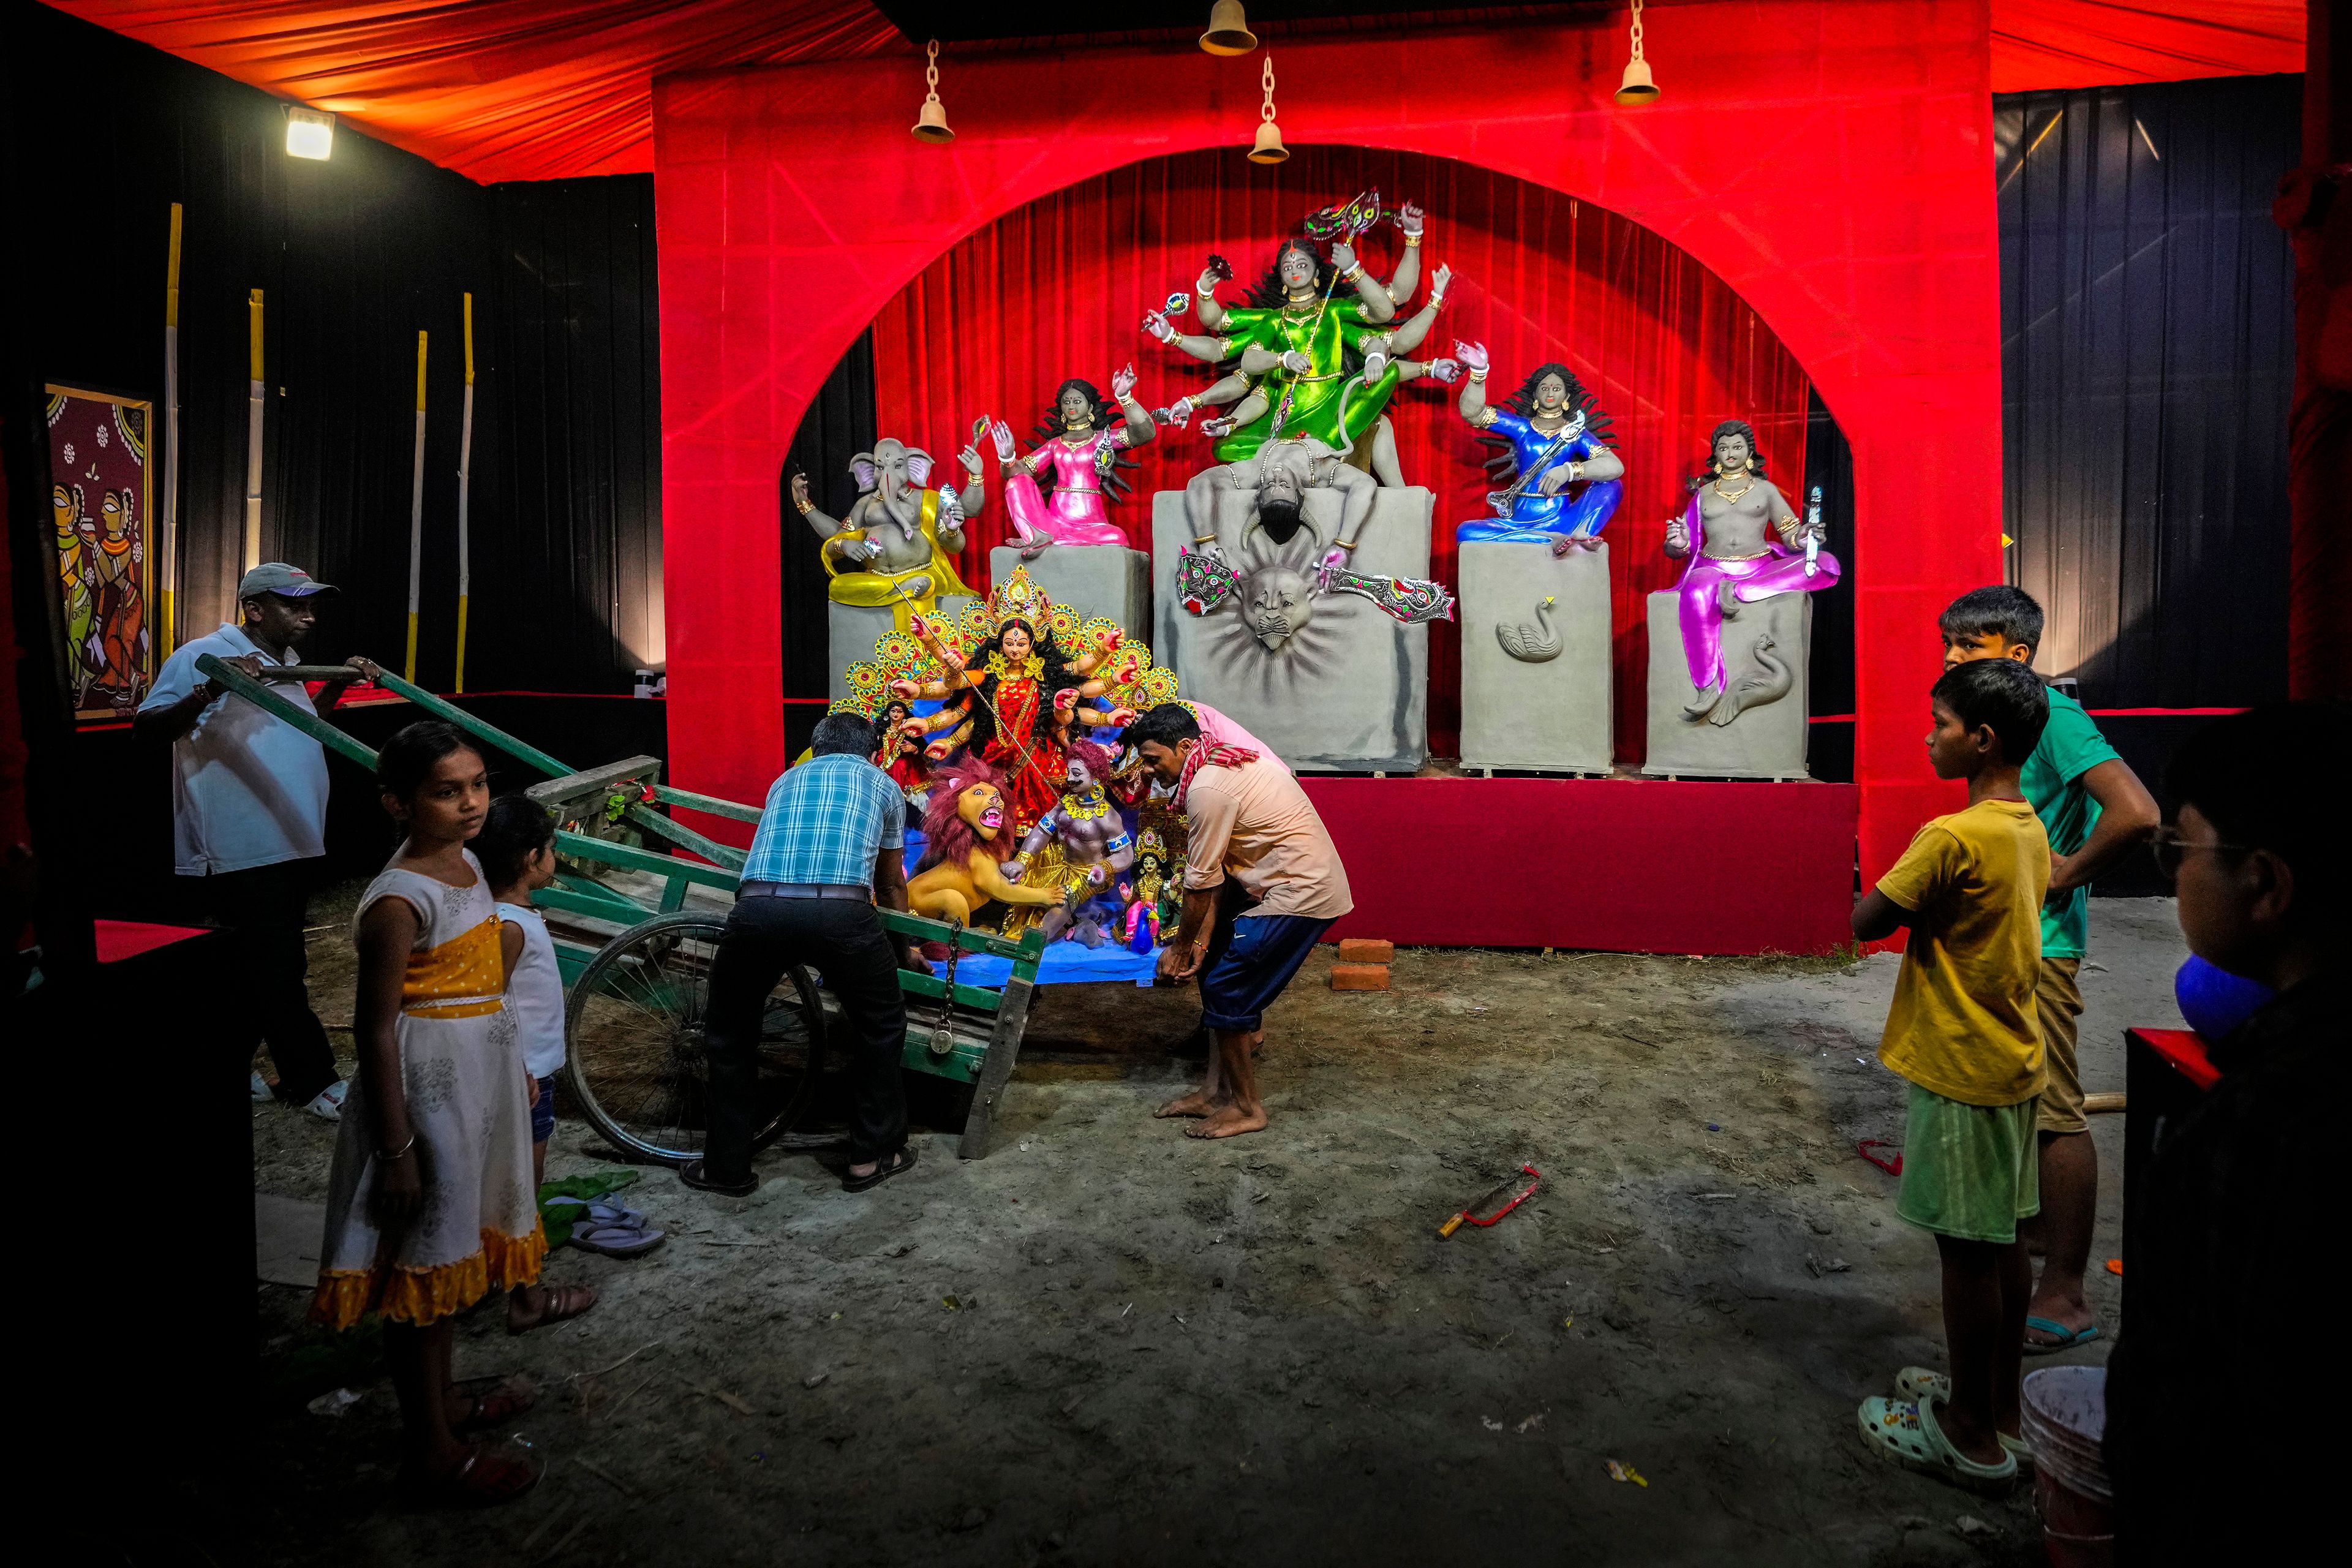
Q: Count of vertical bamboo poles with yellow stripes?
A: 4